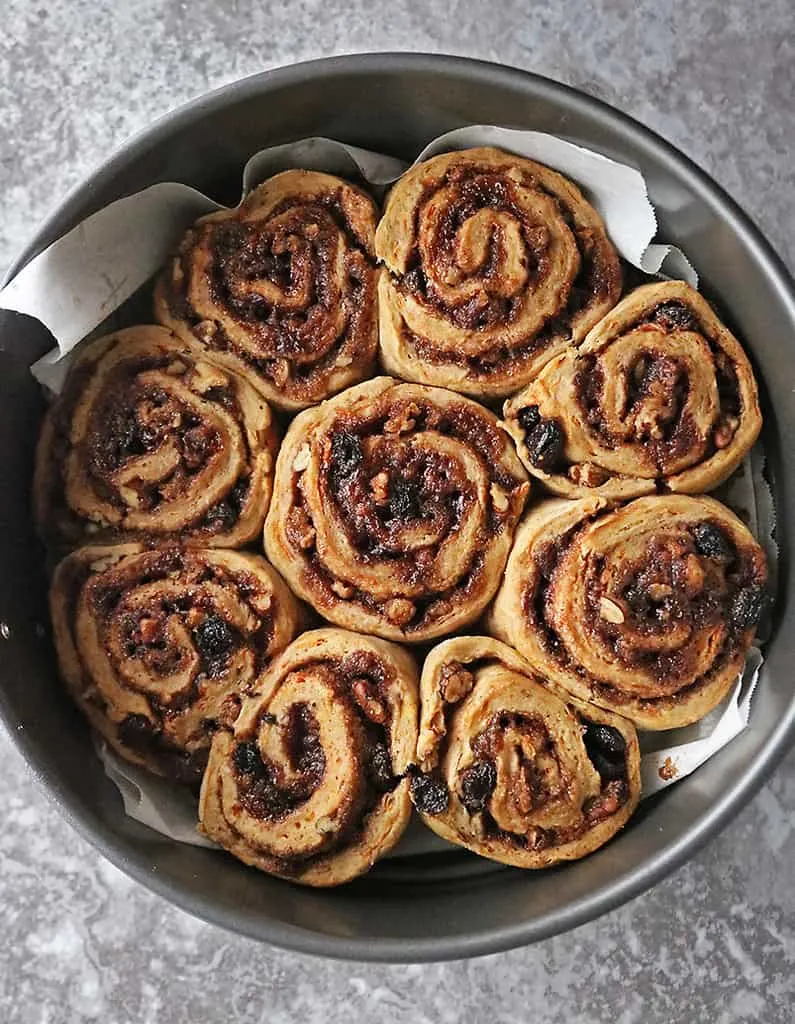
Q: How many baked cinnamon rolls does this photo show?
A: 9